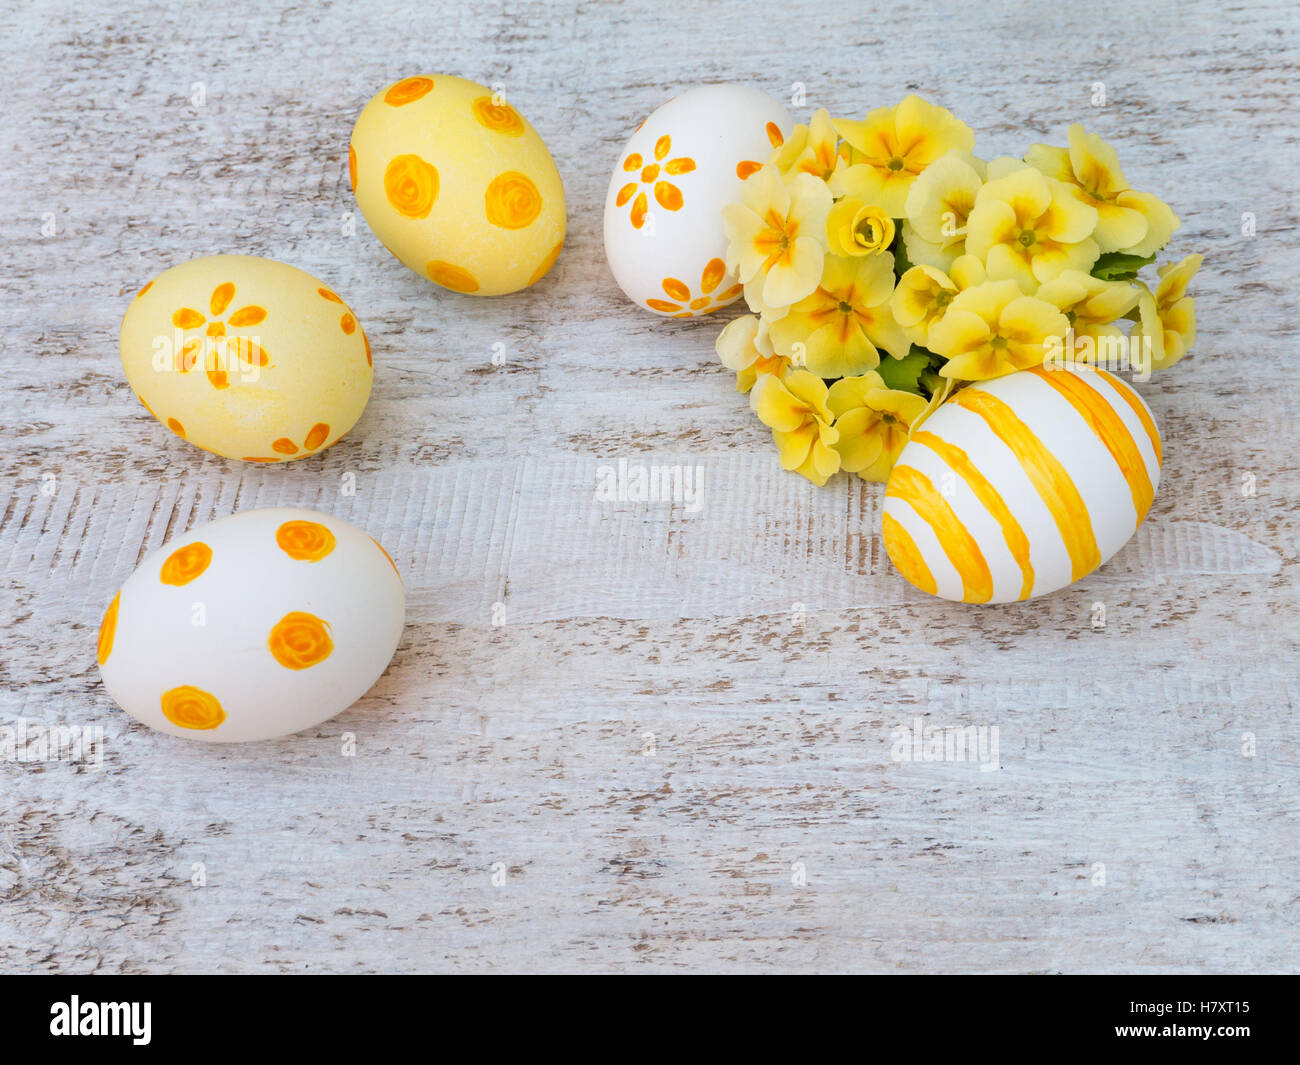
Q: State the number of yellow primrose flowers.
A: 15